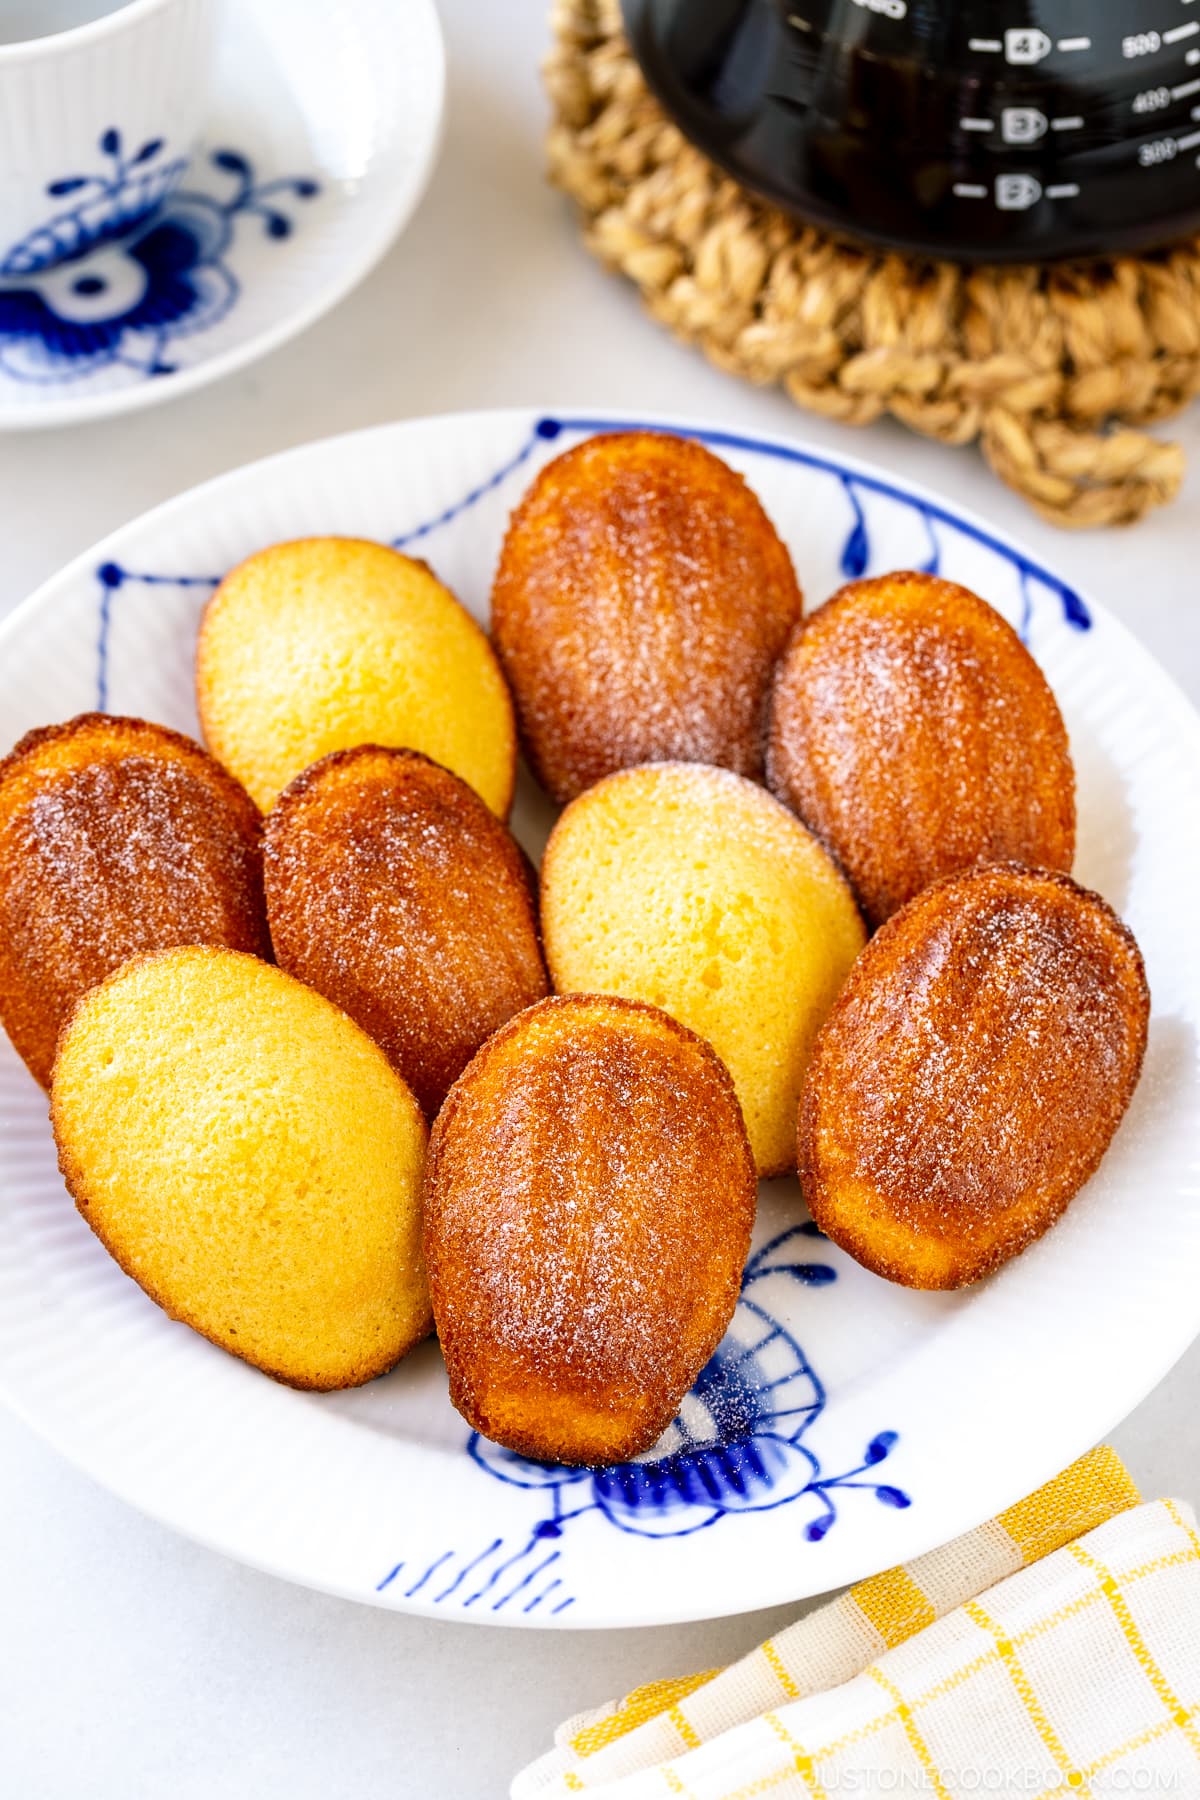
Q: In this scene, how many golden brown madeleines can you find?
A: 6